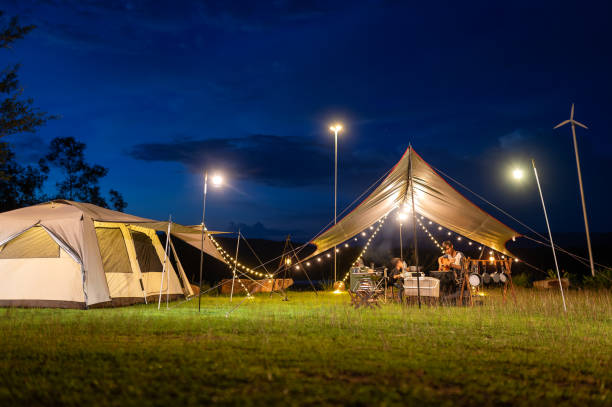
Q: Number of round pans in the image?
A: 4